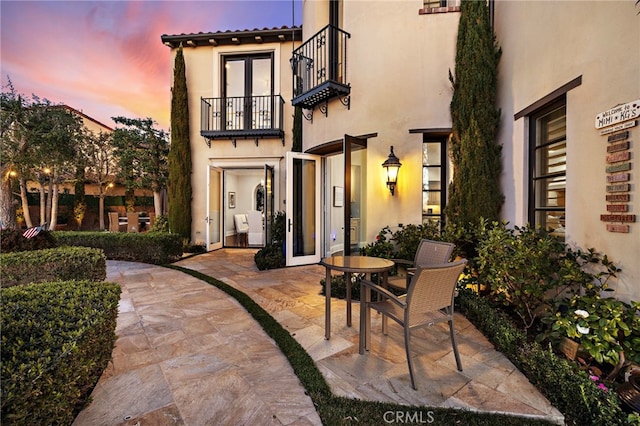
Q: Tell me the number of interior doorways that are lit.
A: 2